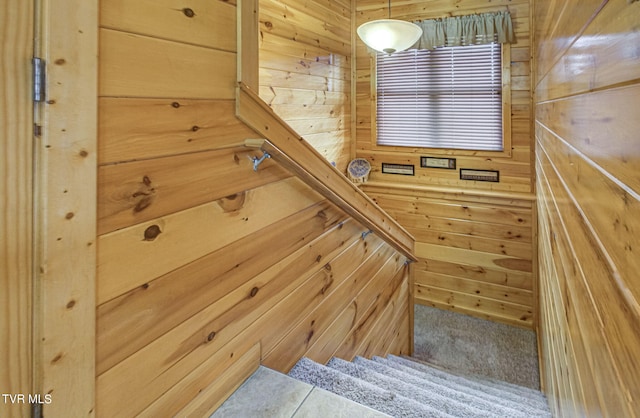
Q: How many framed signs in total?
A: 3